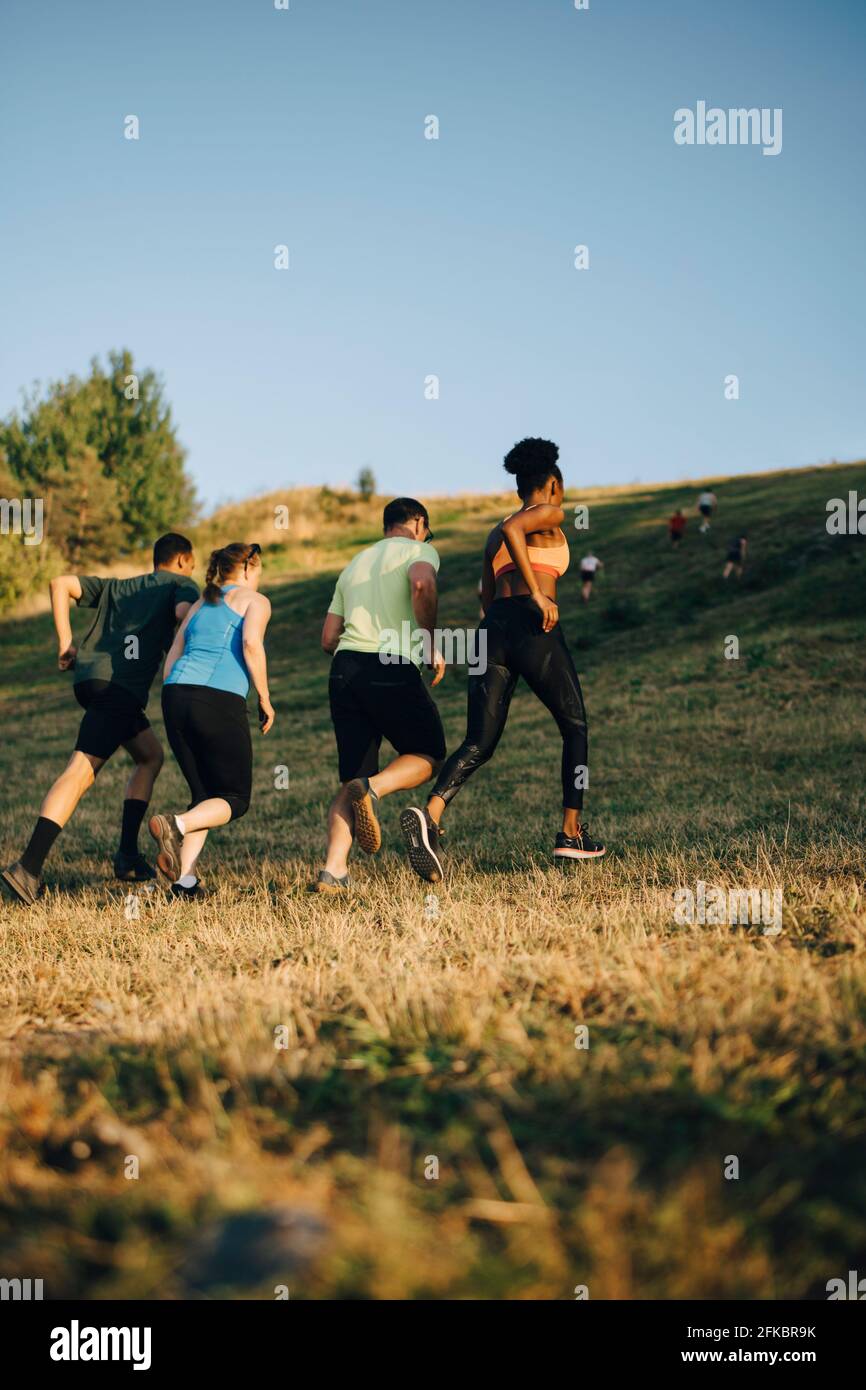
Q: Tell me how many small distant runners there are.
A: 4